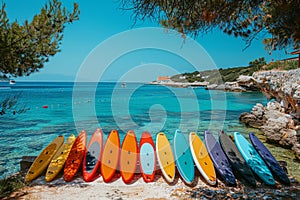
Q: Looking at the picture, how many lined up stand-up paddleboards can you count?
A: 14